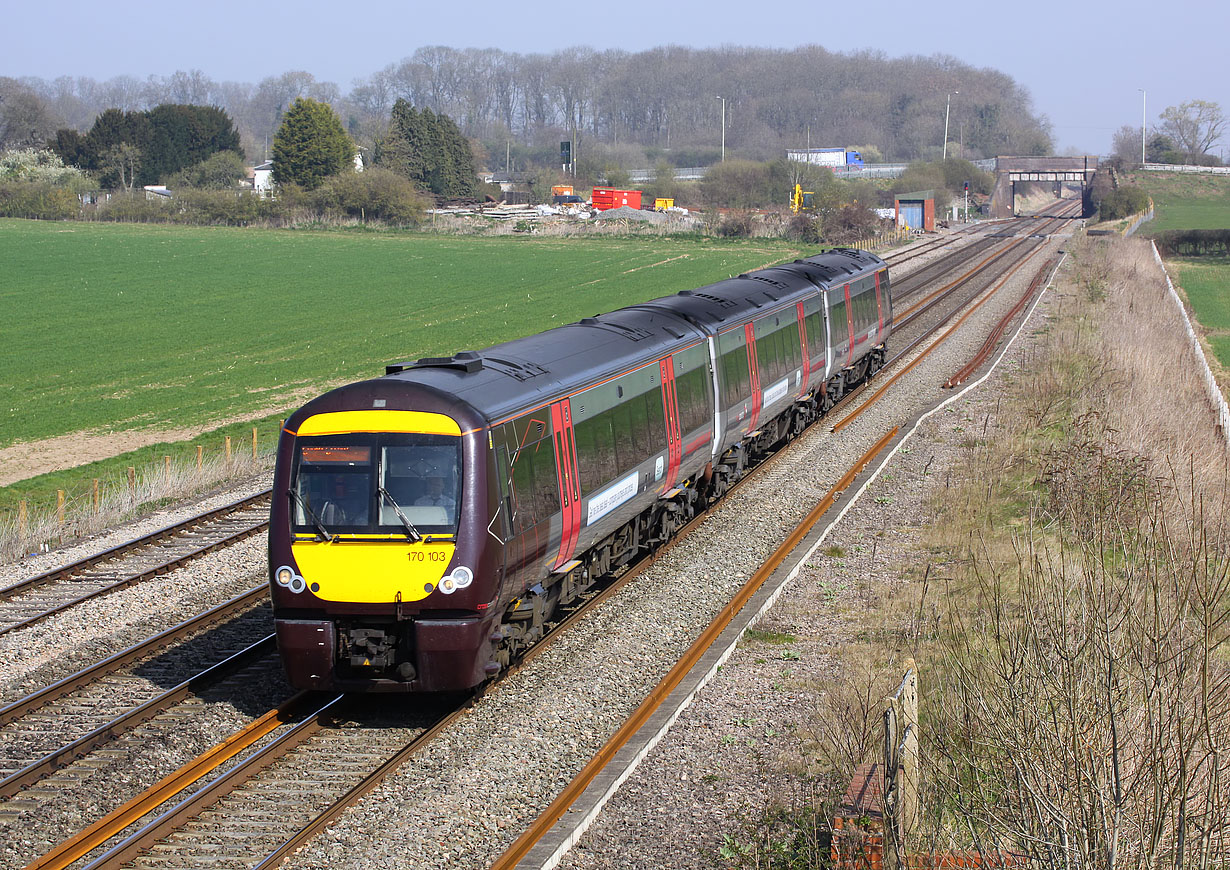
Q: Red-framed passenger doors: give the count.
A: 6